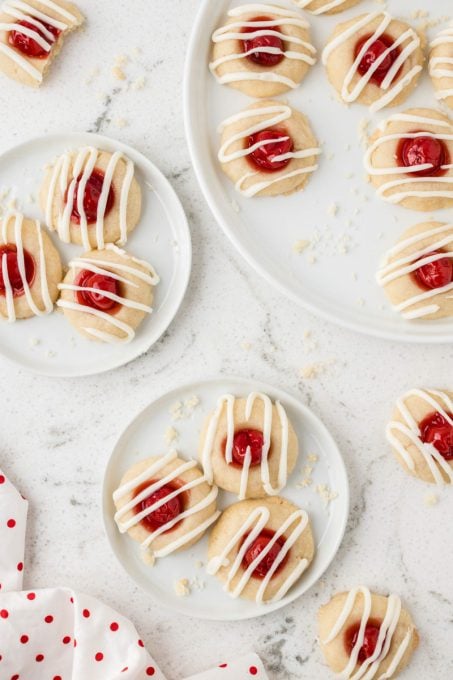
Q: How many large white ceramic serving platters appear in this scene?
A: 1